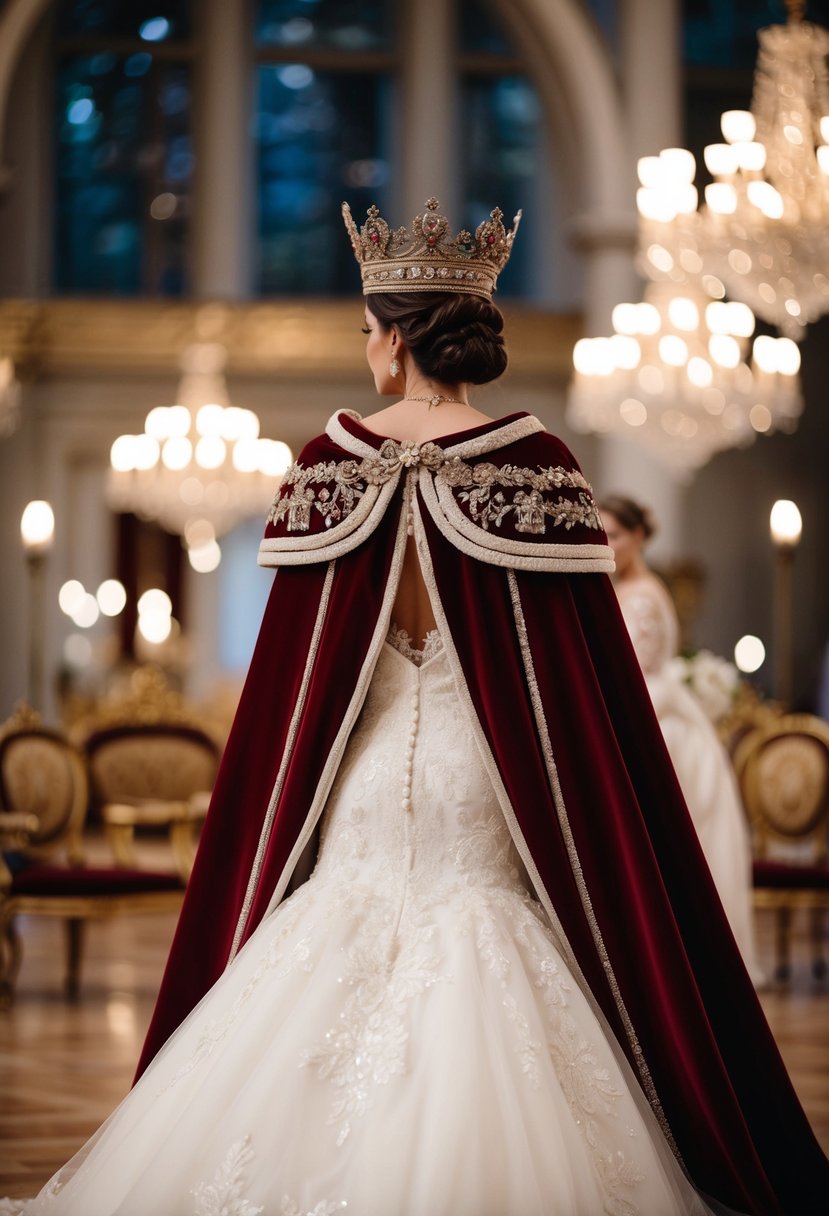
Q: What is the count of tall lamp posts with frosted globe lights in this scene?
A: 2